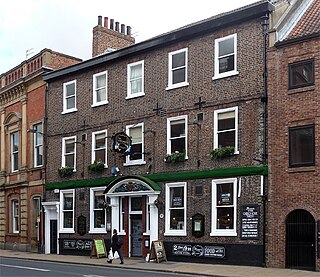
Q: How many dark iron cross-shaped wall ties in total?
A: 3